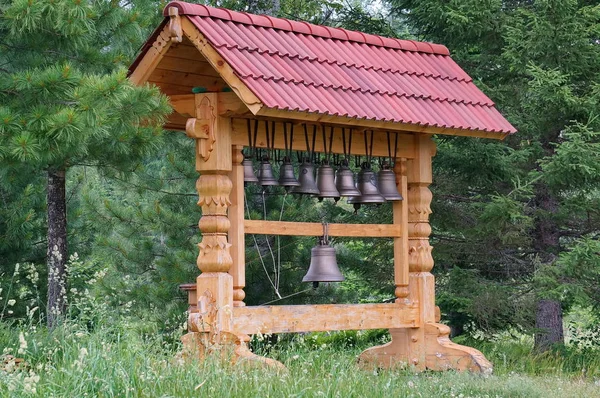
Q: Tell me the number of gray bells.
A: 9